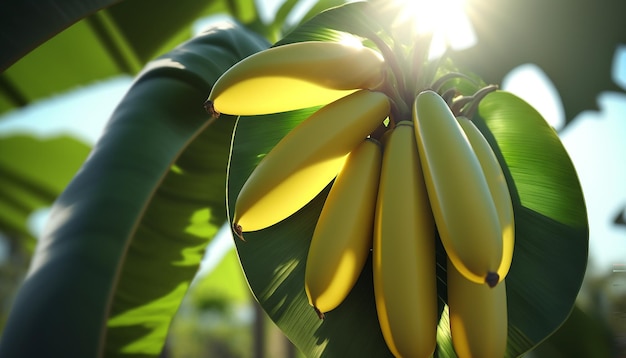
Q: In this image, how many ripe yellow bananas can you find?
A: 7